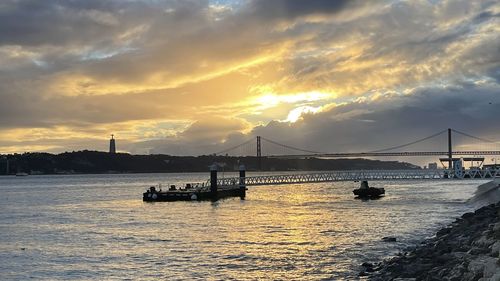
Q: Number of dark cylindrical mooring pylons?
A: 2